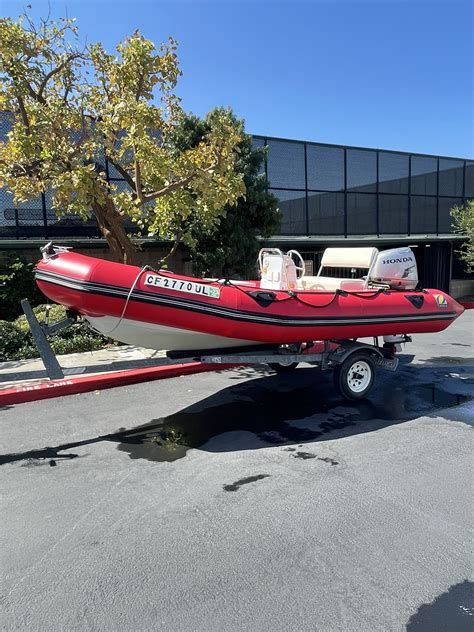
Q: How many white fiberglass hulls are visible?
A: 1